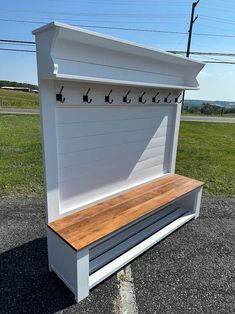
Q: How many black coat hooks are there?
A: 8